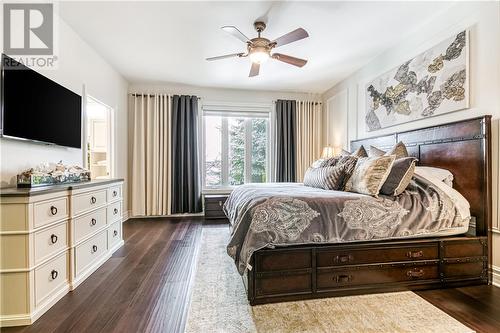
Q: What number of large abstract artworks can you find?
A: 1